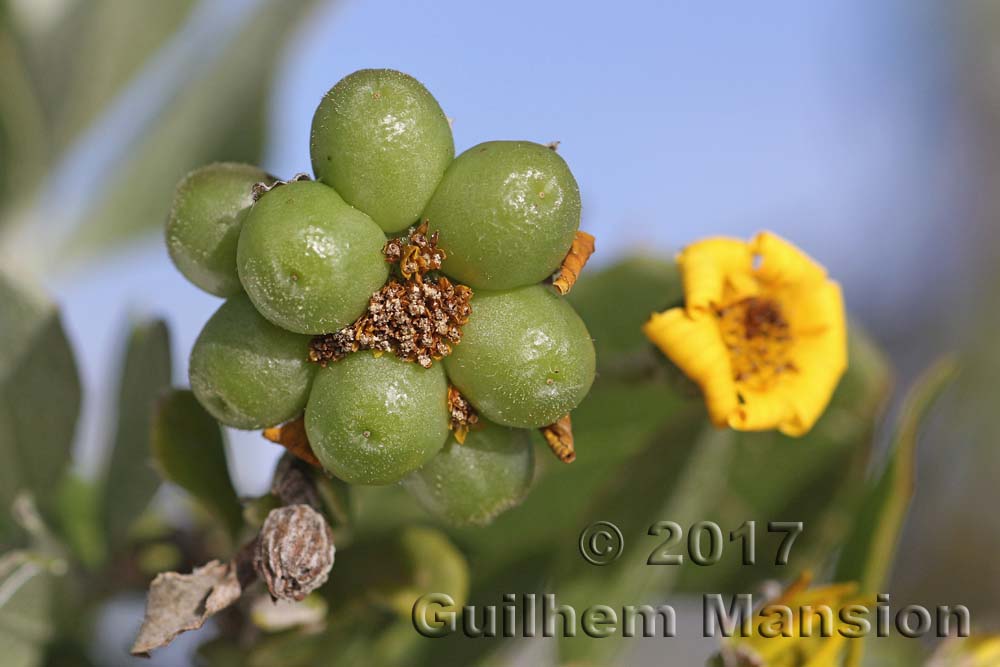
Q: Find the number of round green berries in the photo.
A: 8